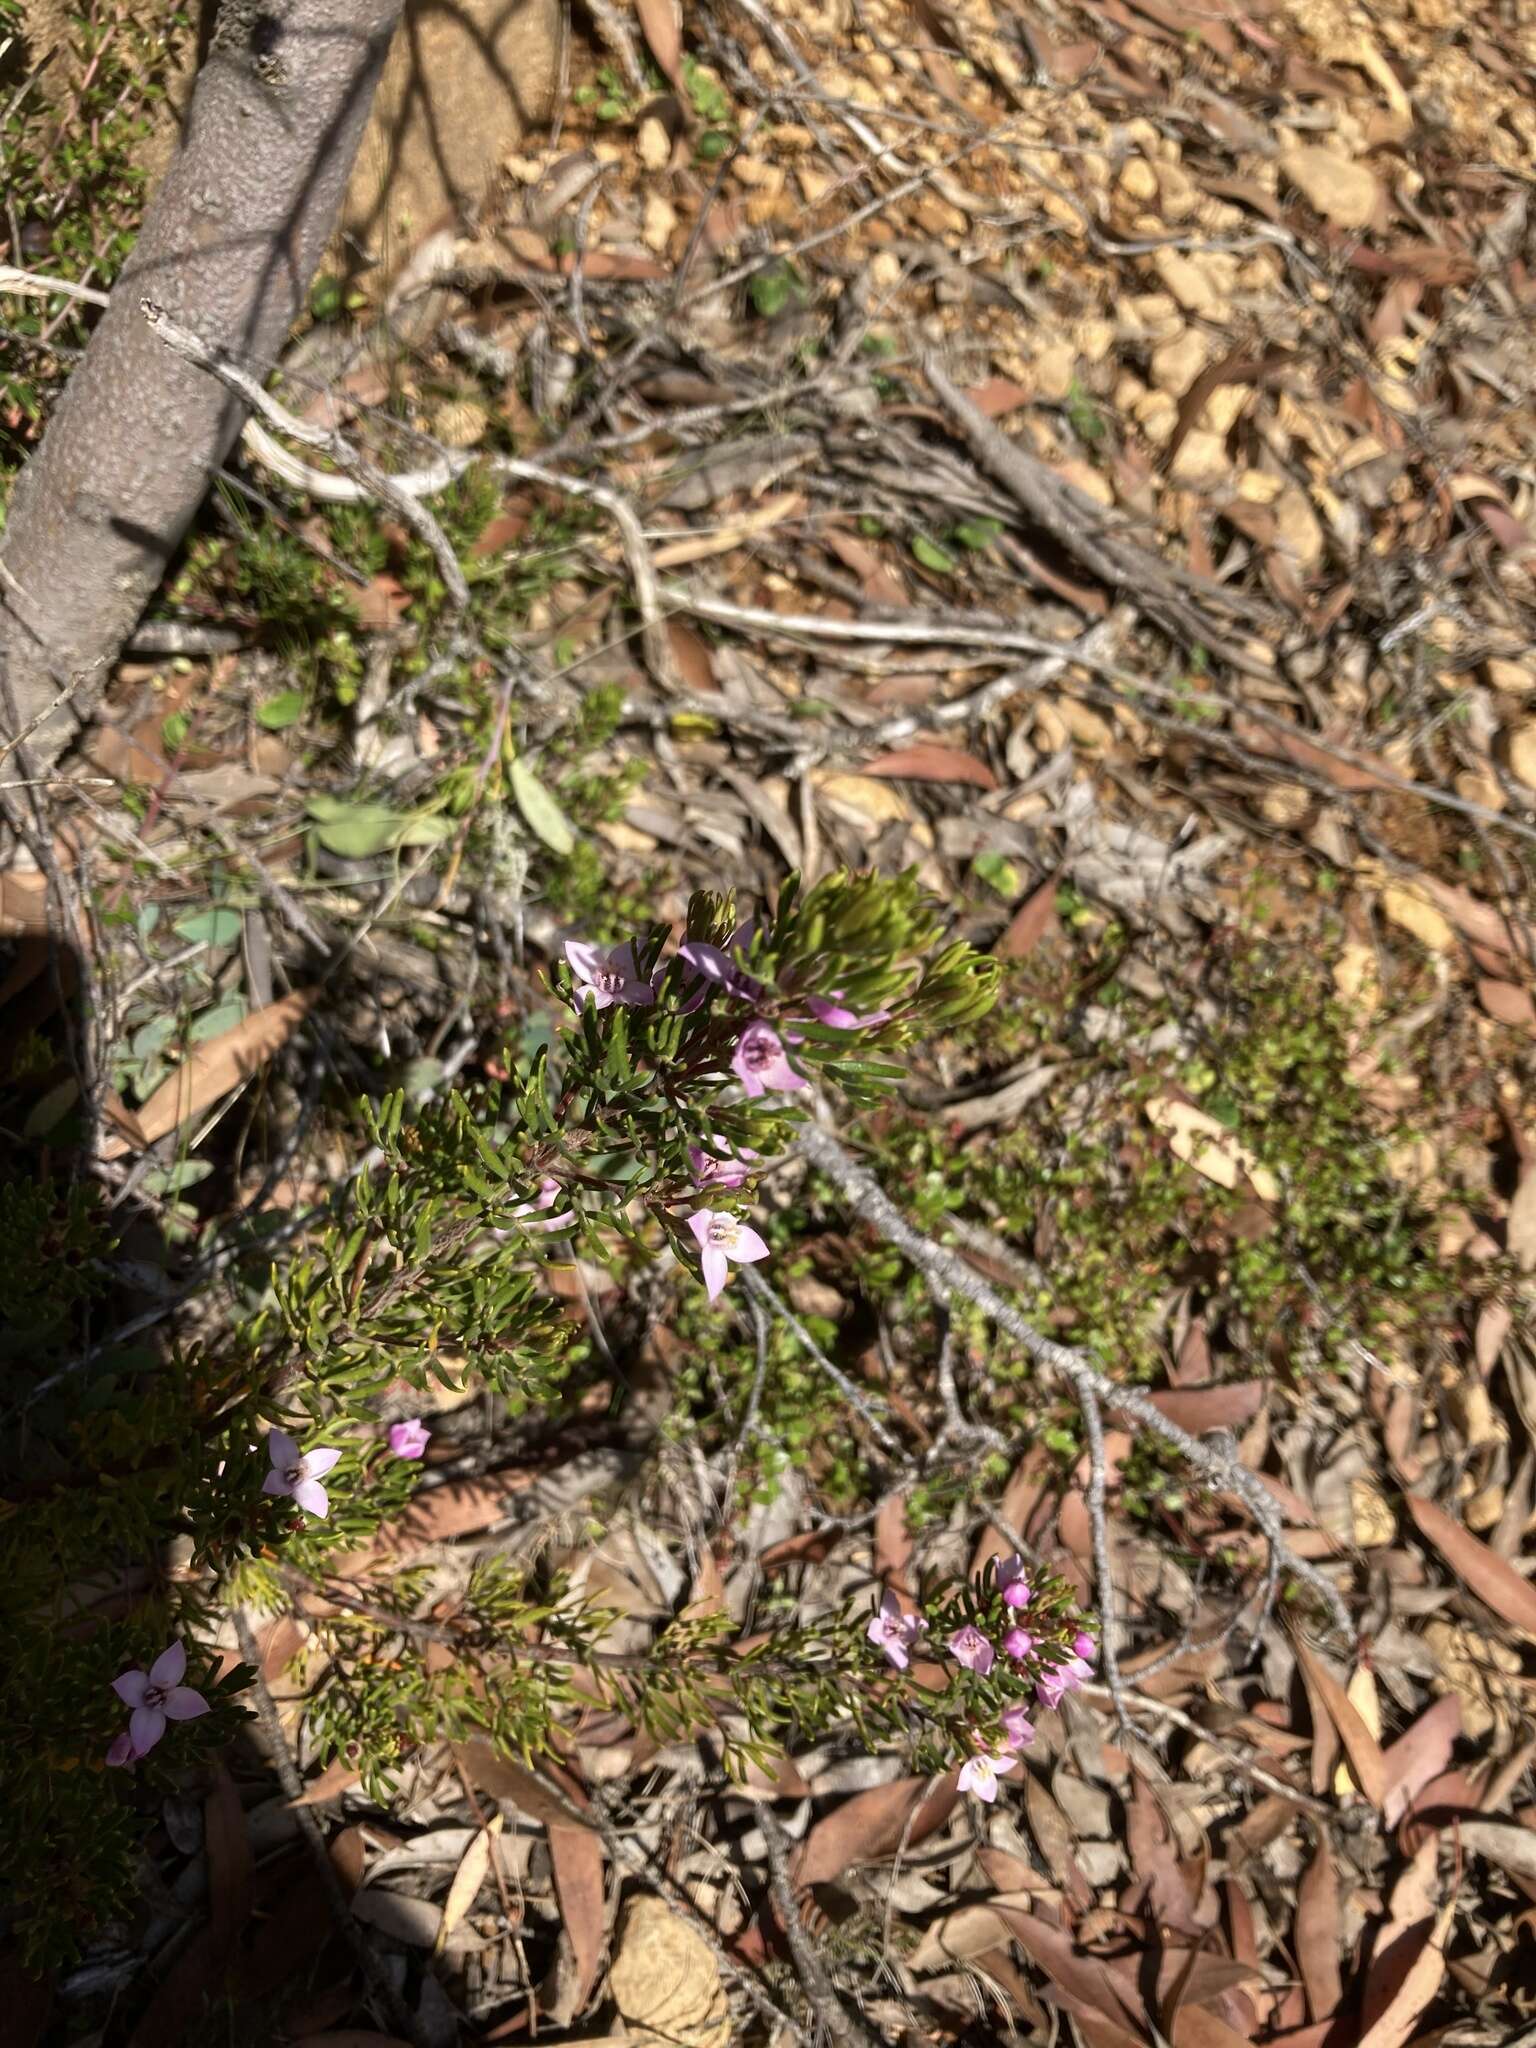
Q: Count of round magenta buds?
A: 3